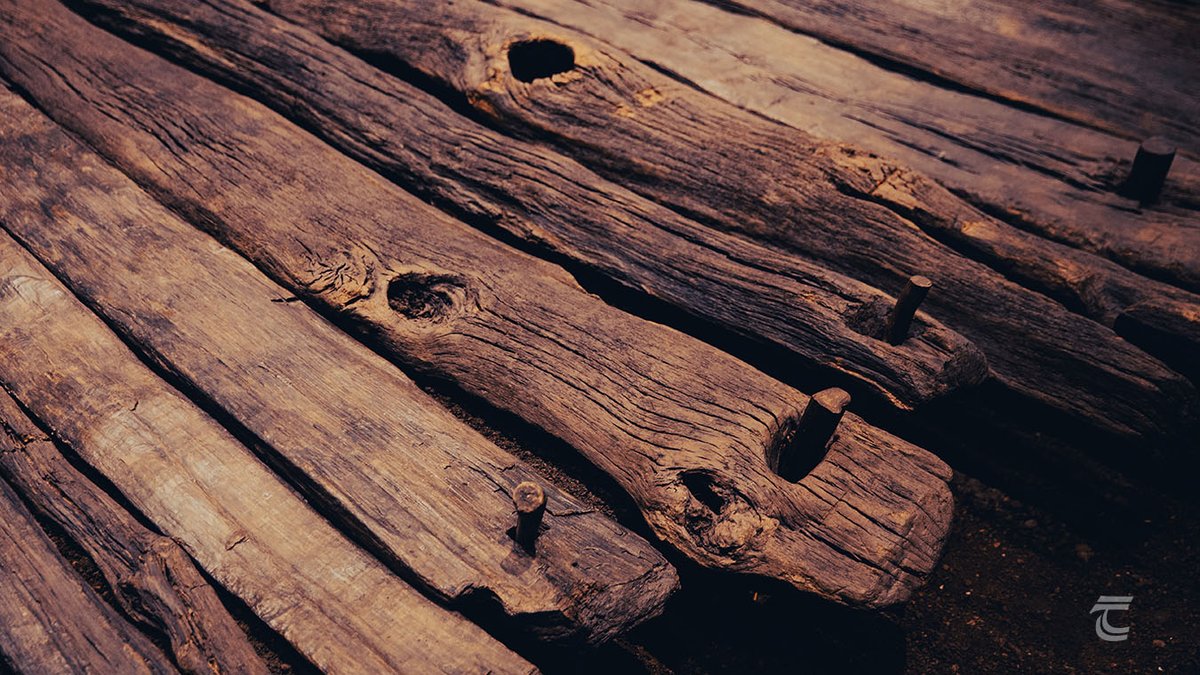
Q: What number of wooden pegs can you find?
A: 4